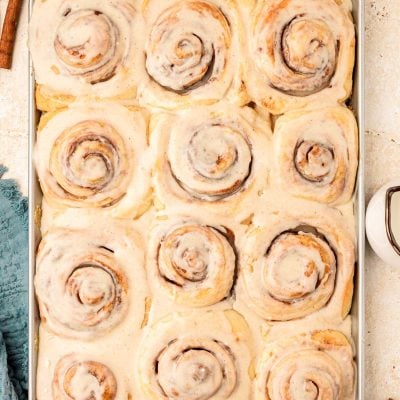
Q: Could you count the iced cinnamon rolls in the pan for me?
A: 12